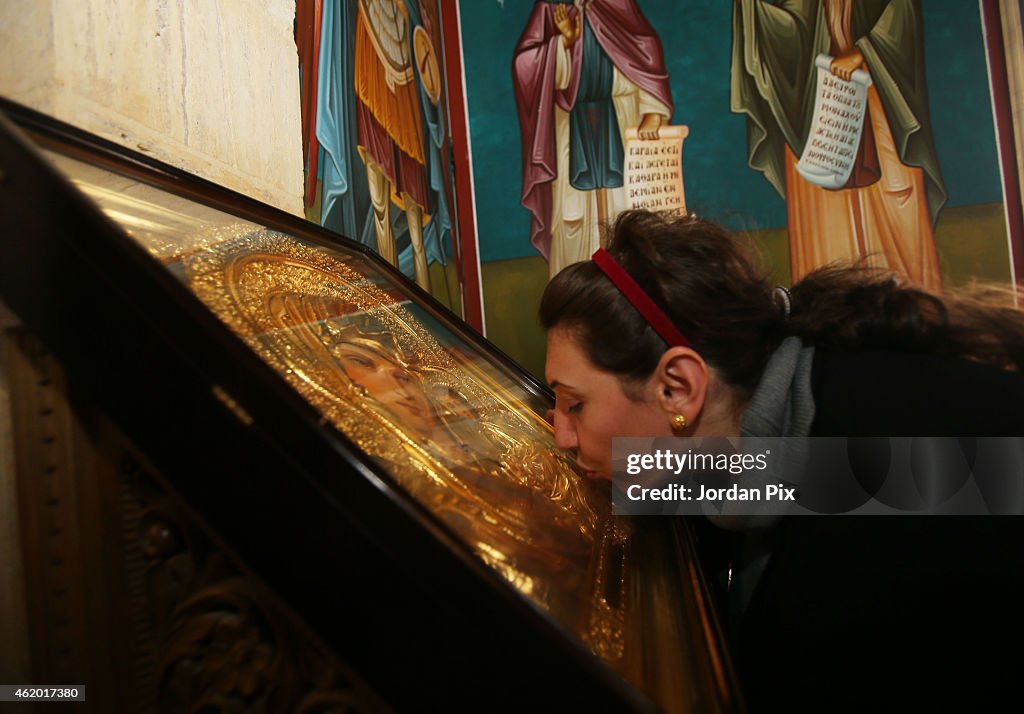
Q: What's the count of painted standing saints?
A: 3